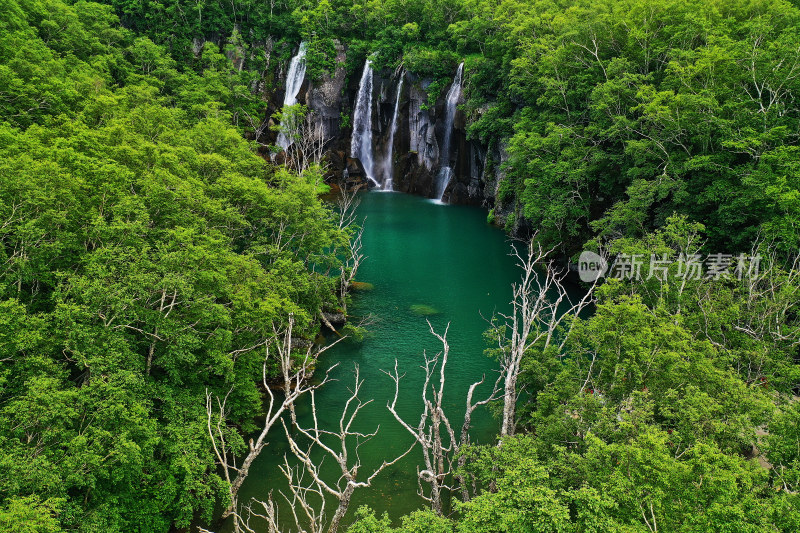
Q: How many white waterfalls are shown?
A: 4